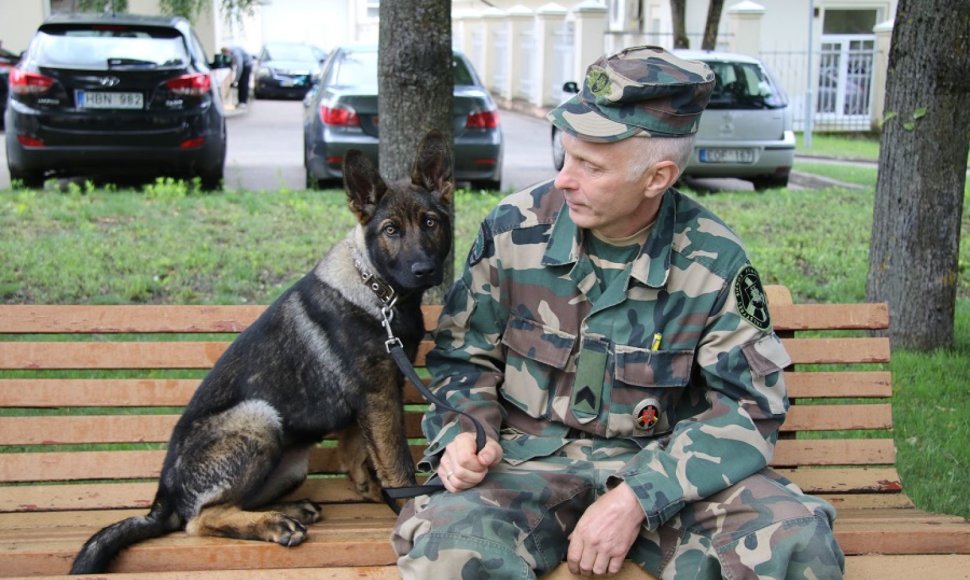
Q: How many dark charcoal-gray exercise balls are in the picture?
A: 0